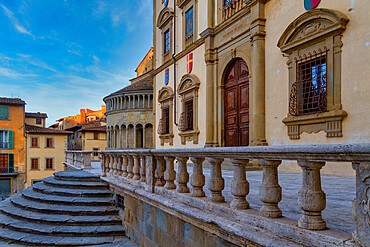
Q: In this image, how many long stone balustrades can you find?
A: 1